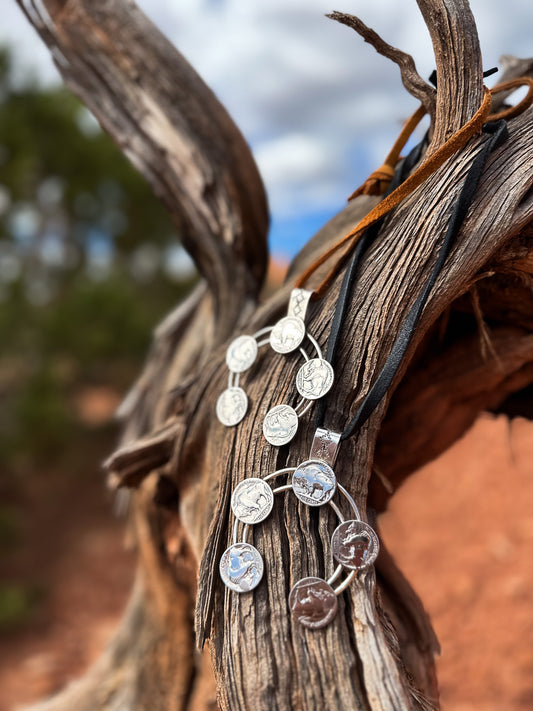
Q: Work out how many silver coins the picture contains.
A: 10